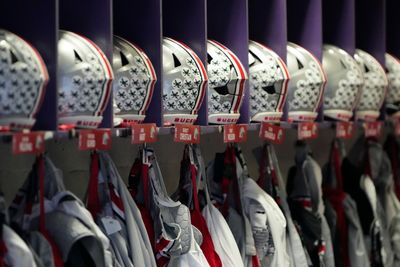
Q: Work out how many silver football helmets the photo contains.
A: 10